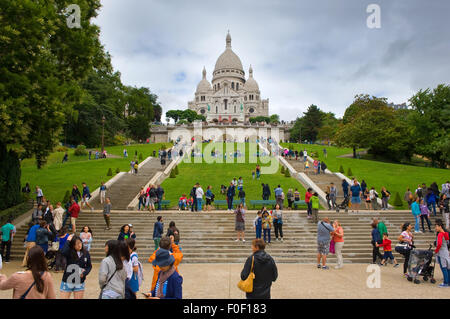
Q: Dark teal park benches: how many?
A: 5